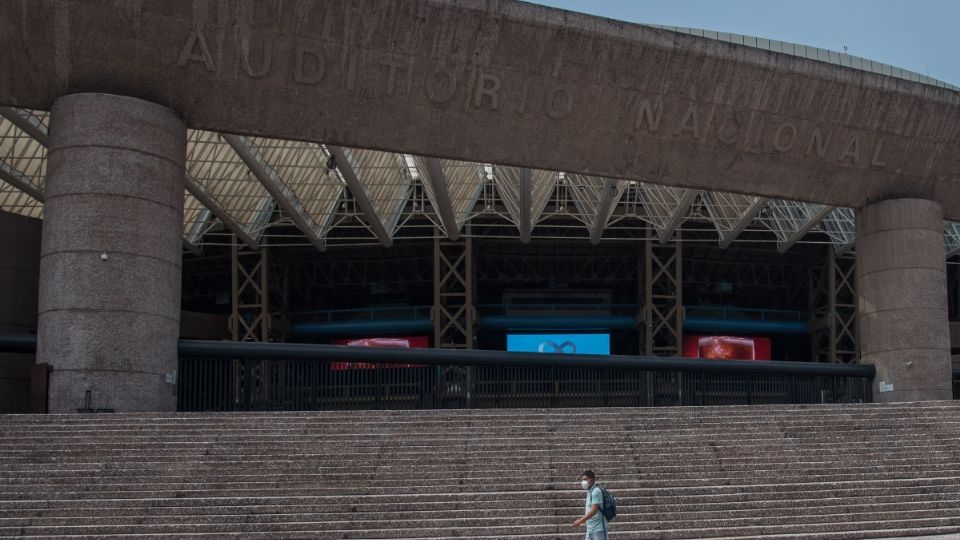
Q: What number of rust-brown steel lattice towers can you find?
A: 4